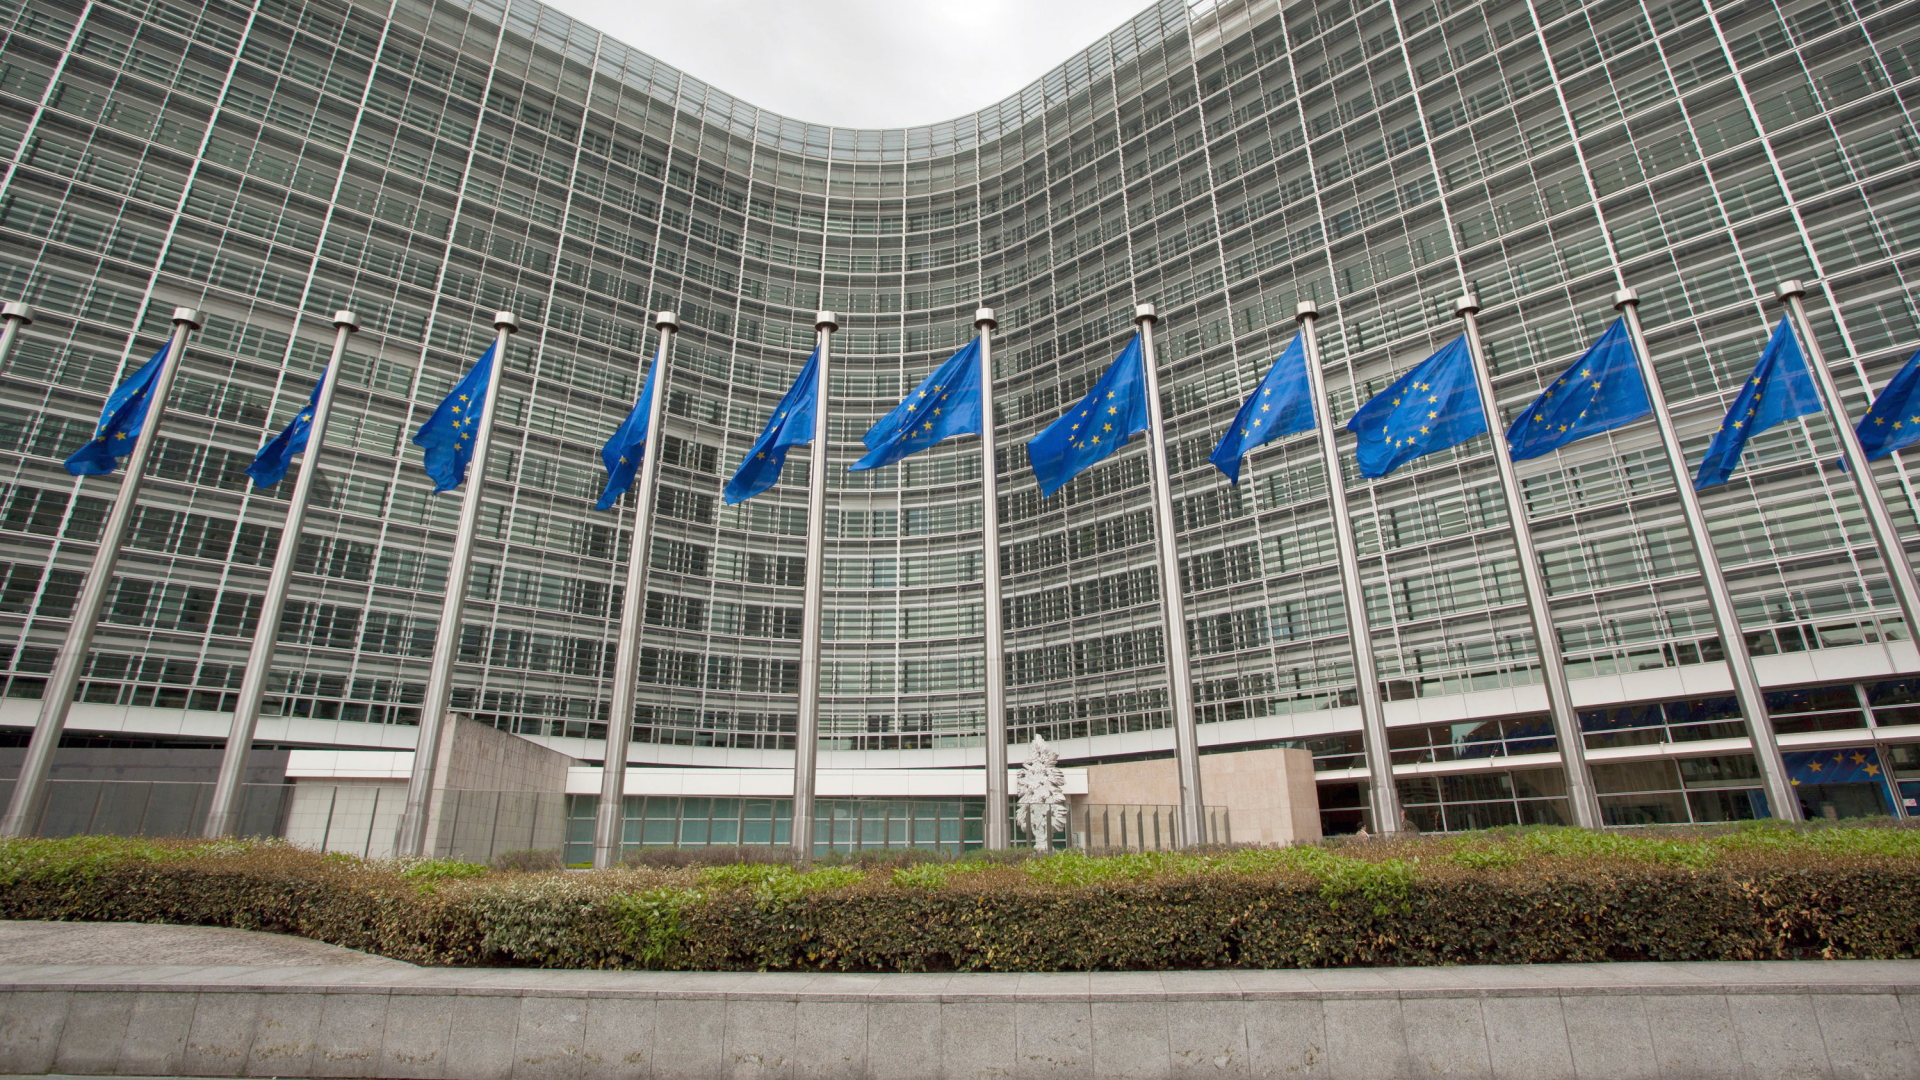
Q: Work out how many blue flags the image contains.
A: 12